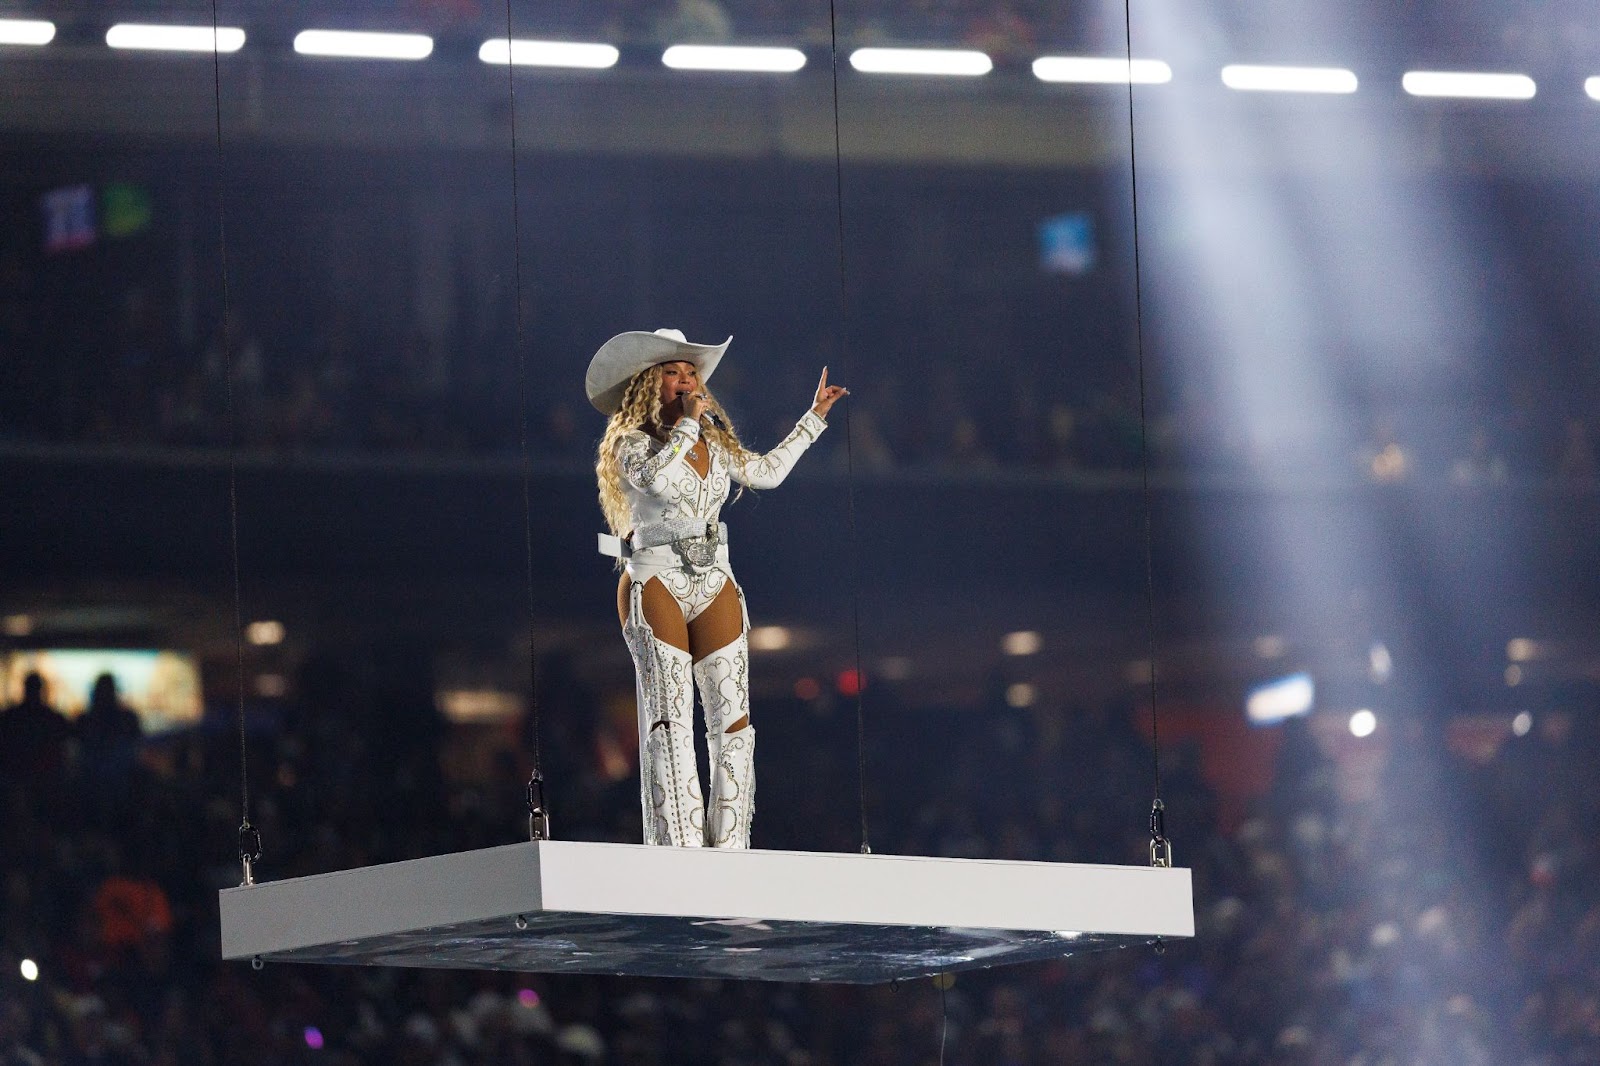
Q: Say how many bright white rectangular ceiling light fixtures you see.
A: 10